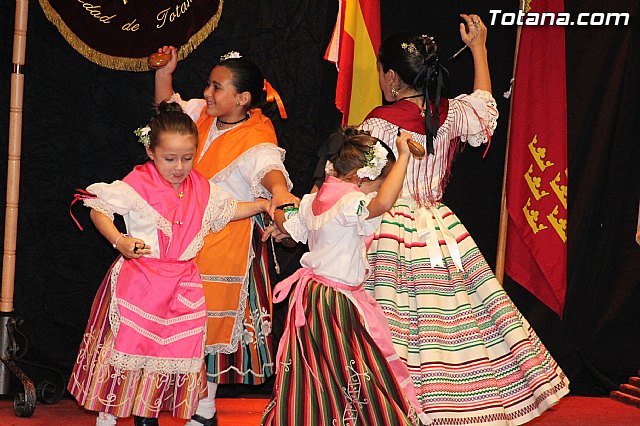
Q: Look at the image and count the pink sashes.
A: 2